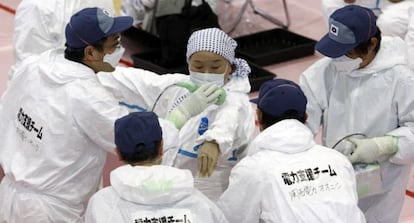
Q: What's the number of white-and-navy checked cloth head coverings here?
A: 1